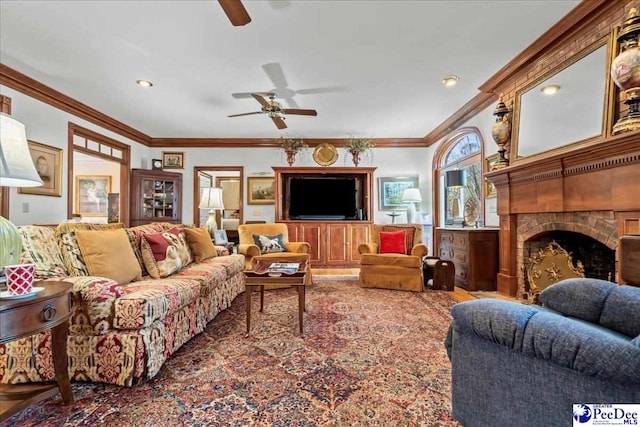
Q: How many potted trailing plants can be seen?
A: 2